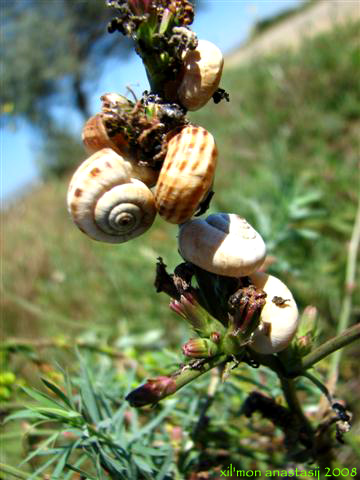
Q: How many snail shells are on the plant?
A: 6